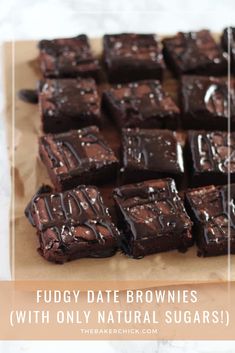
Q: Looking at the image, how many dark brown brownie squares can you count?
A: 13